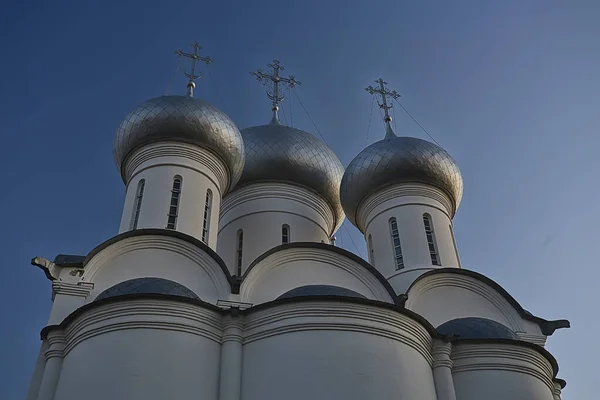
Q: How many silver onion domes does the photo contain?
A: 3